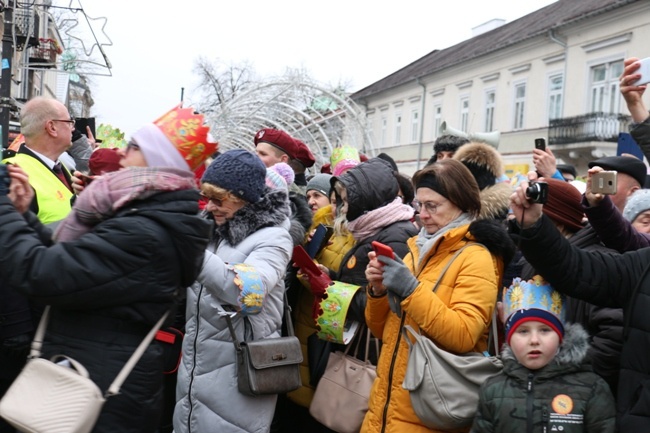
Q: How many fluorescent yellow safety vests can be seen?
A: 1